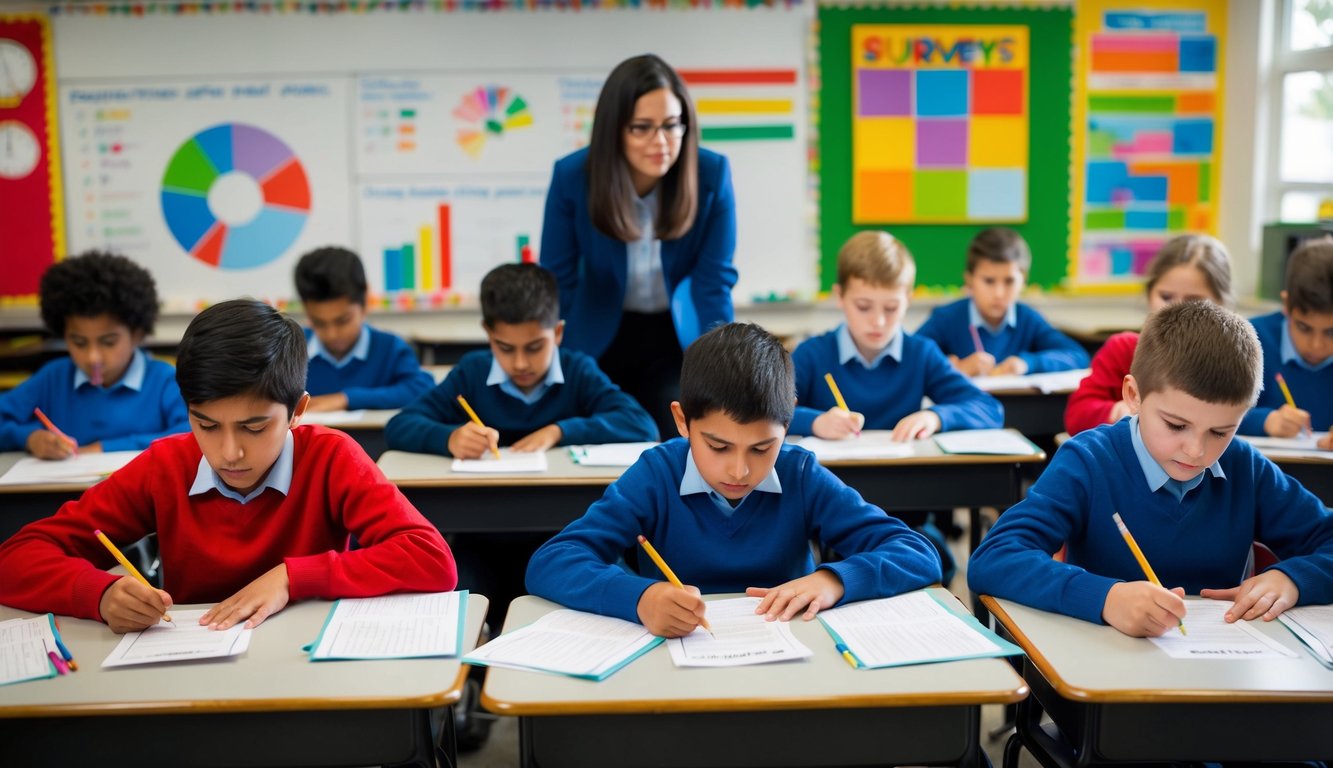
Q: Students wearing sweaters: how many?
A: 10